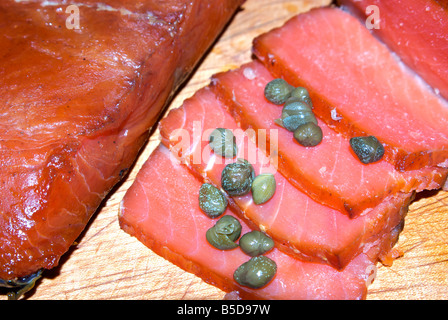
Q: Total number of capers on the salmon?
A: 12